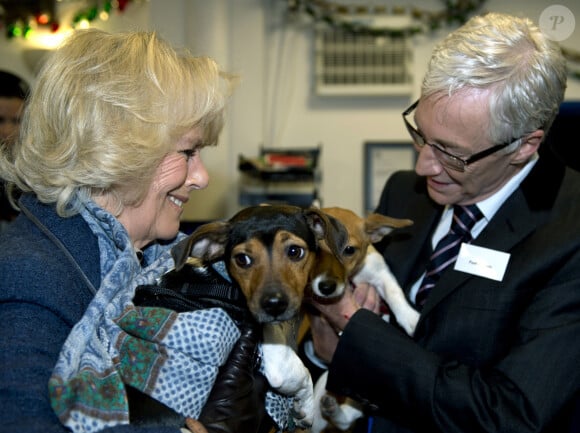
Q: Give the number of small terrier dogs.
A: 2